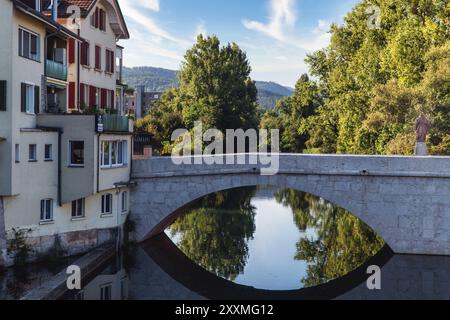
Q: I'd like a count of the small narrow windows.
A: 3